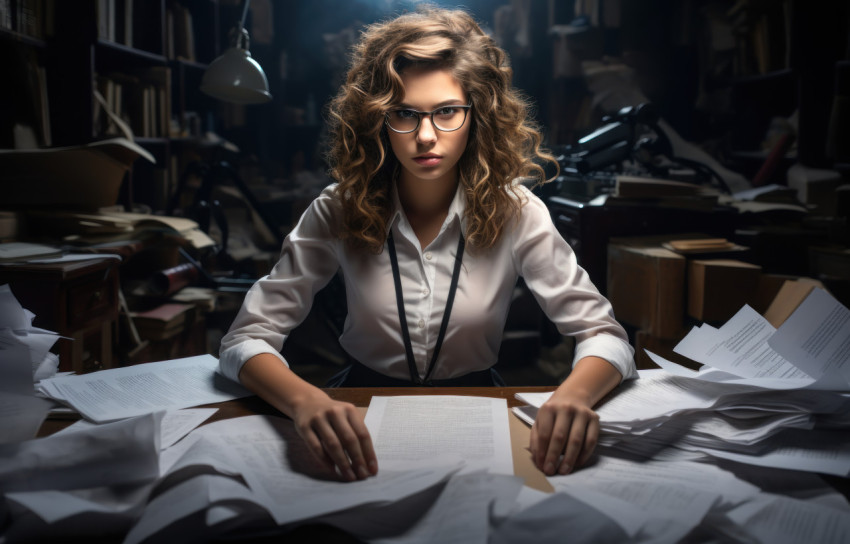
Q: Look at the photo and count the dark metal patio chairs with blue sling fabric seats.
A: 0